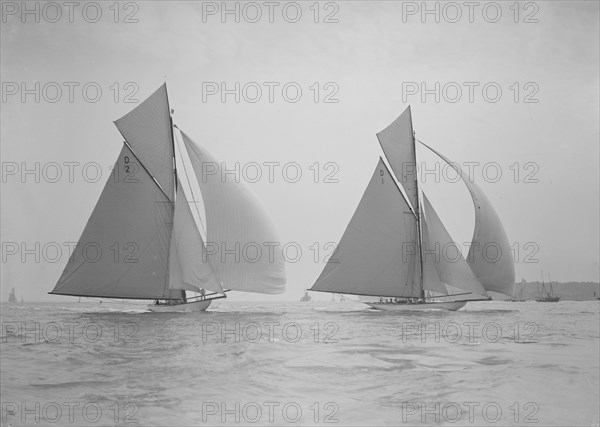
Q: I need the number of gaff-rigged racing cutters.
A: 2